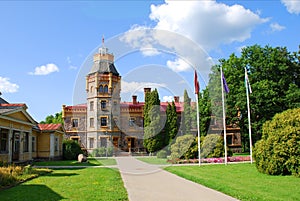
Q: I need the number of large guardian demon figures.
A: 0